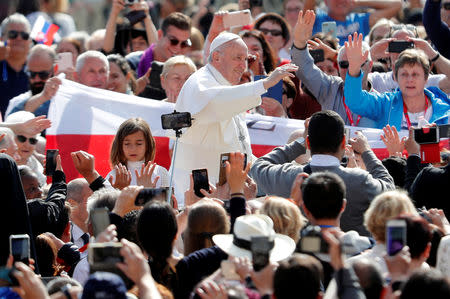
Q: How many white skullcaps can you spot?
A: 1